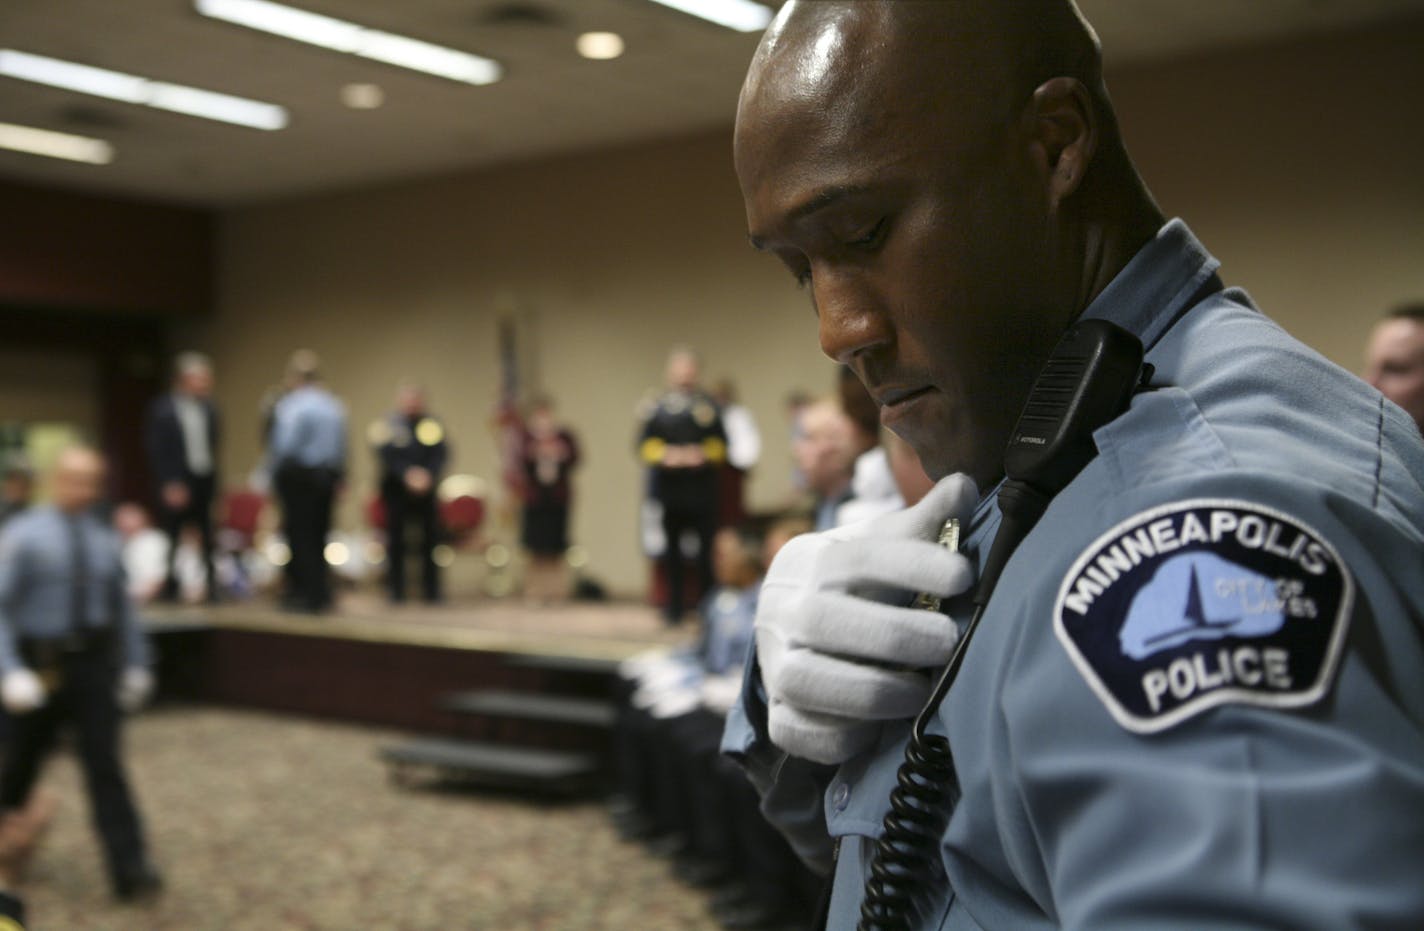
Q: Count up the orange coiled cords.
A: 0